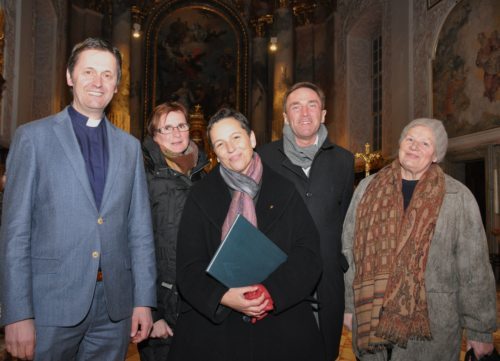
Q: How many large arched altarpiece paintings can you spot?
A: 1